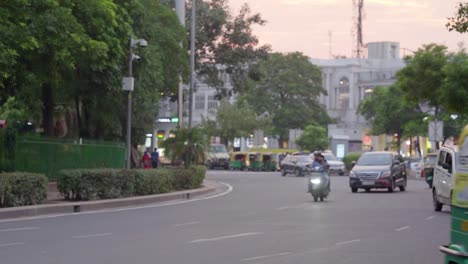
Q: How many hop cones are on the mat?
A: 0